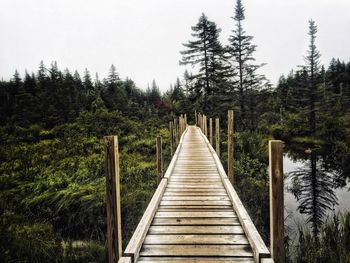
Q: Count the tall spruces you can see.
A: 3